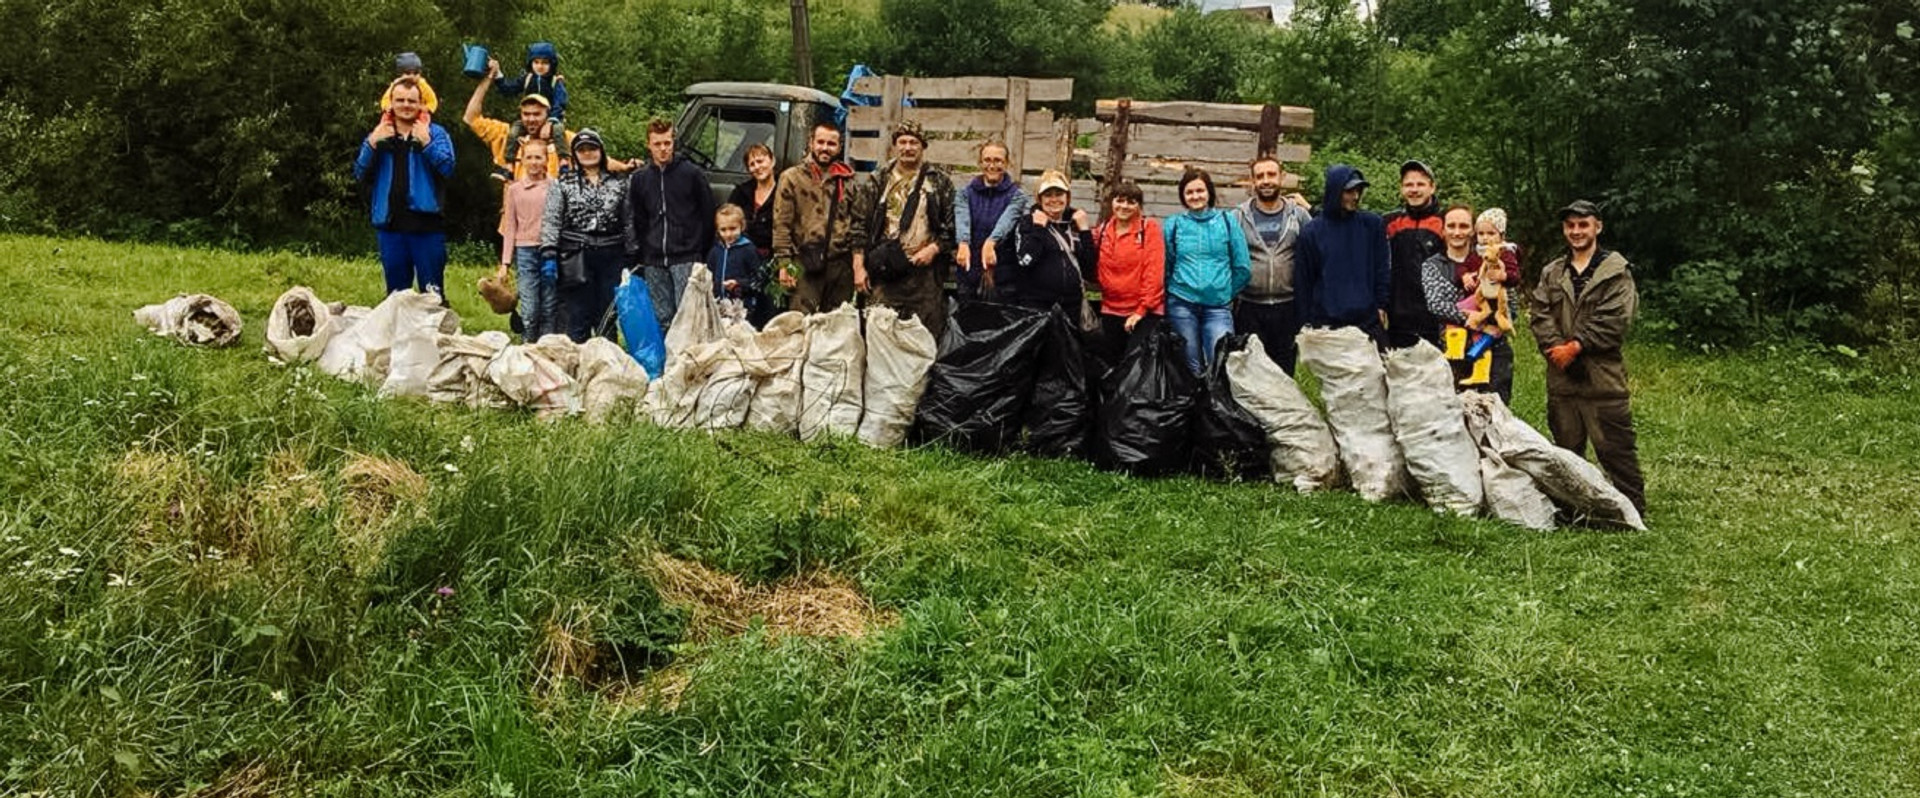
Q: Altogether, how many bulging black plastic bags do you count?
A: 4